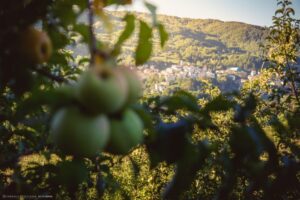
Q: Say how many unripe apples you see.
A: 4